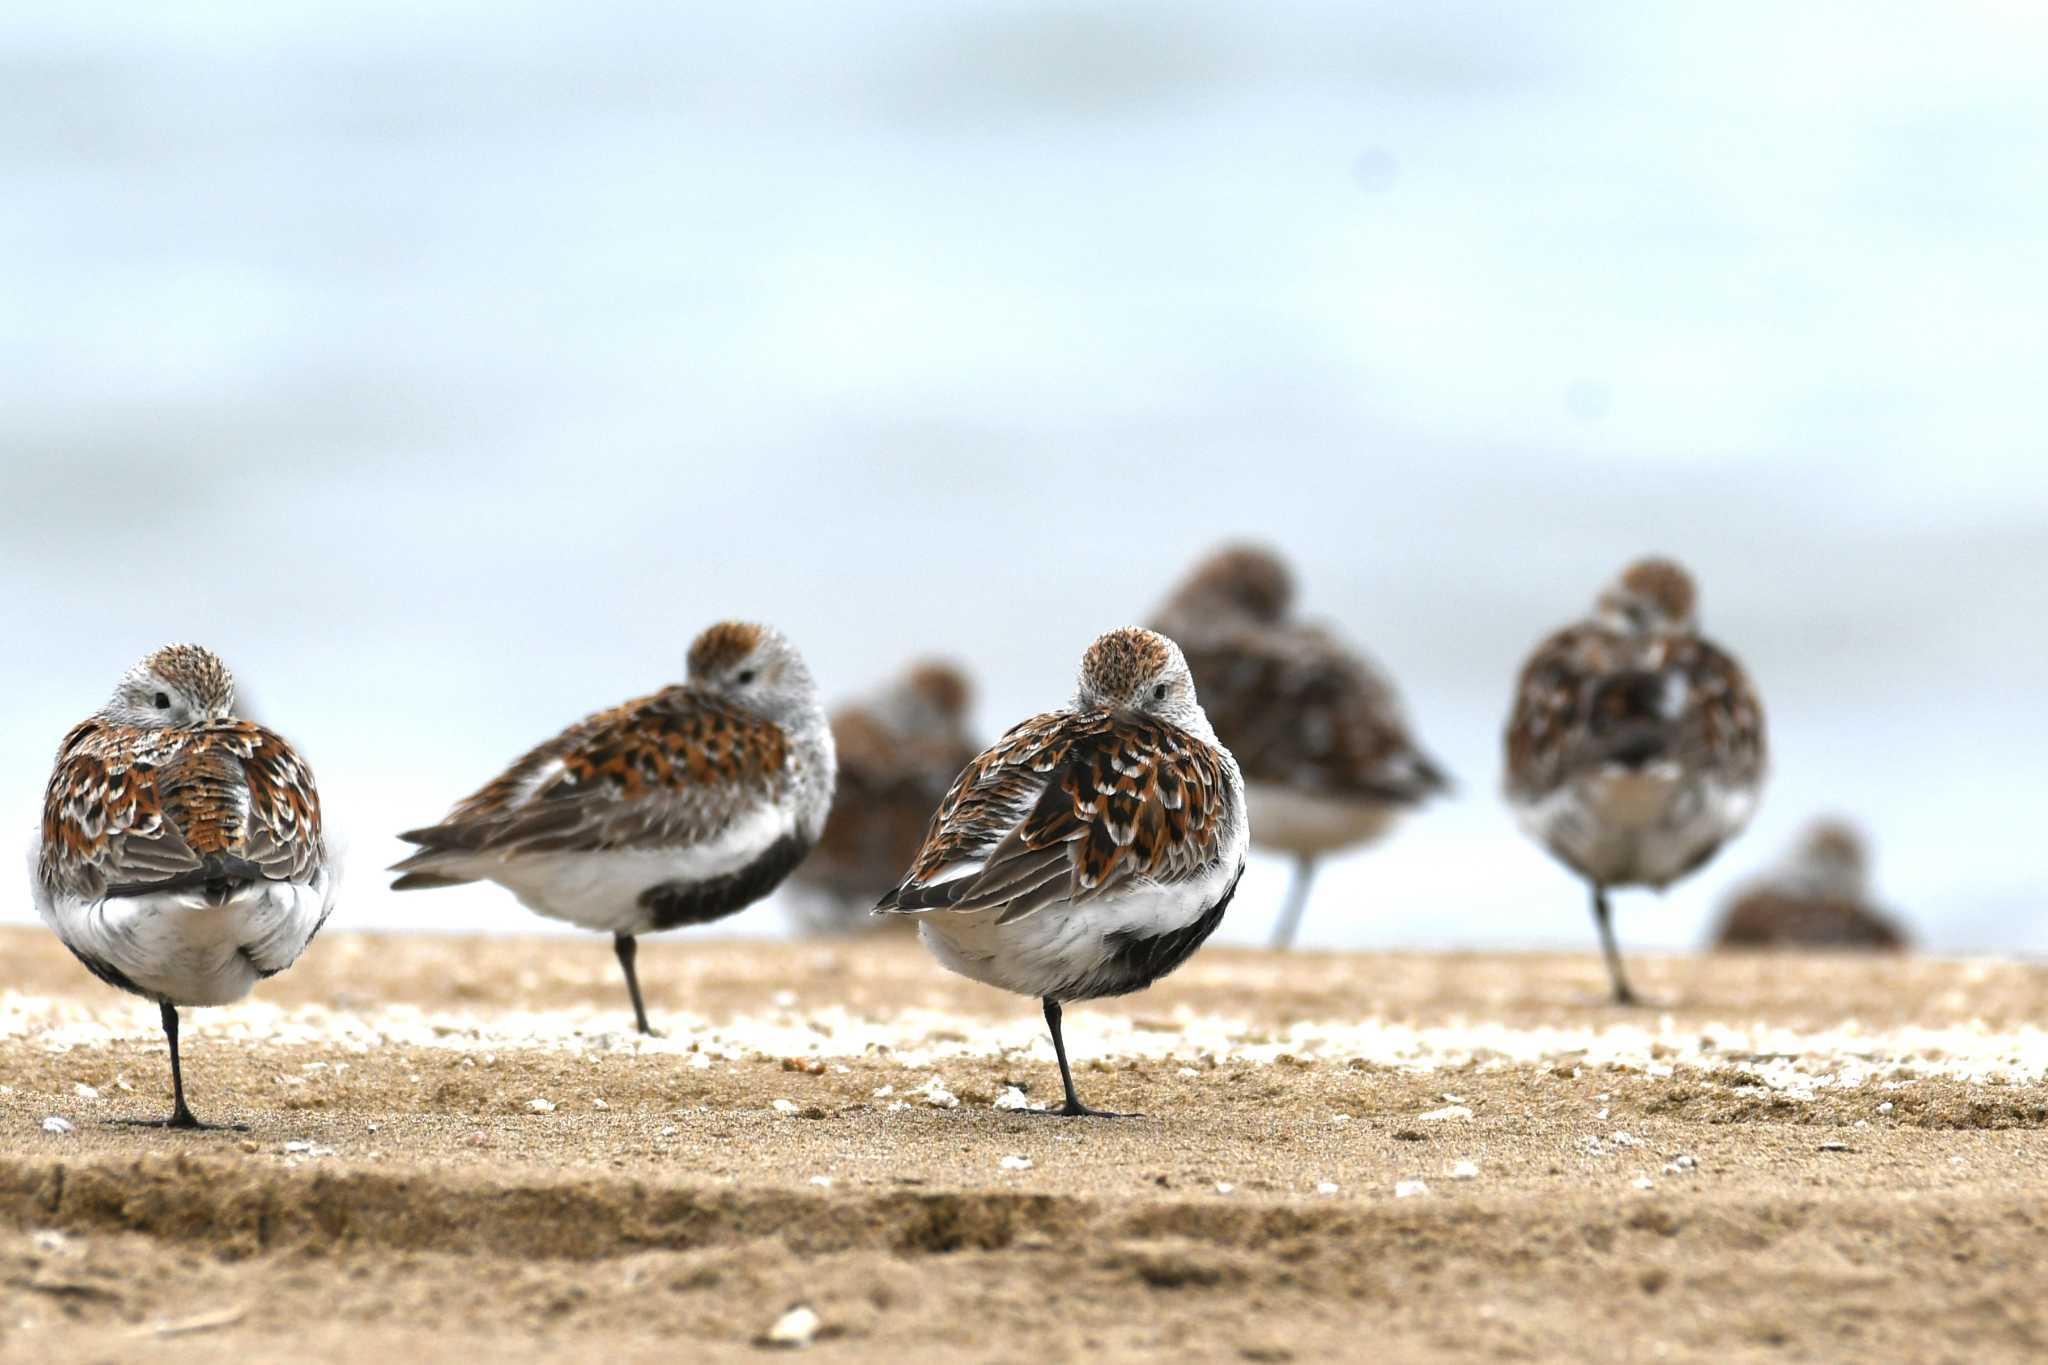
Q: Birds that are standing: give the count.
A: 5